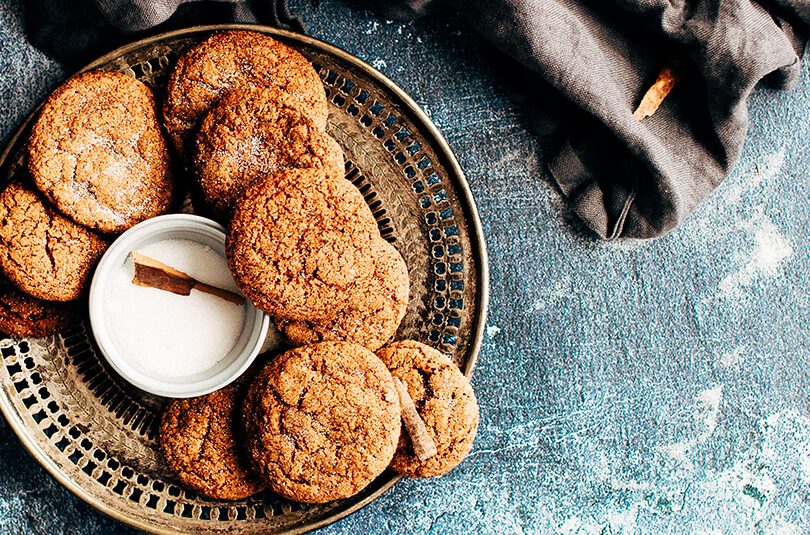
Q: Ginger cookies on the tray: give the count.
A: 10